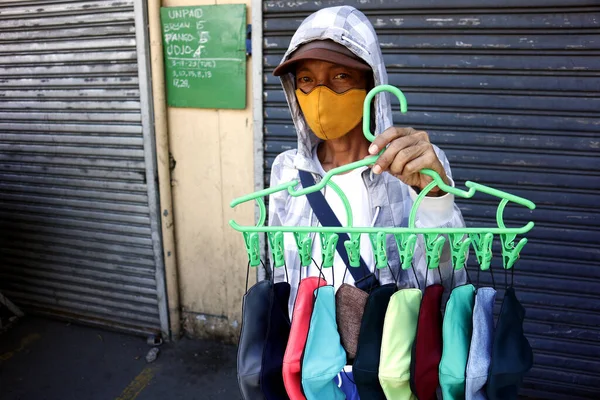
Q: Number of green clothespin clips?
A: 11